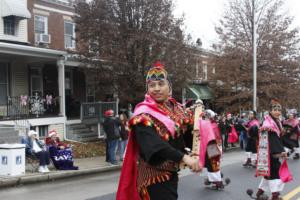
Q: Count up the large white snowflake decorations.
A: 1